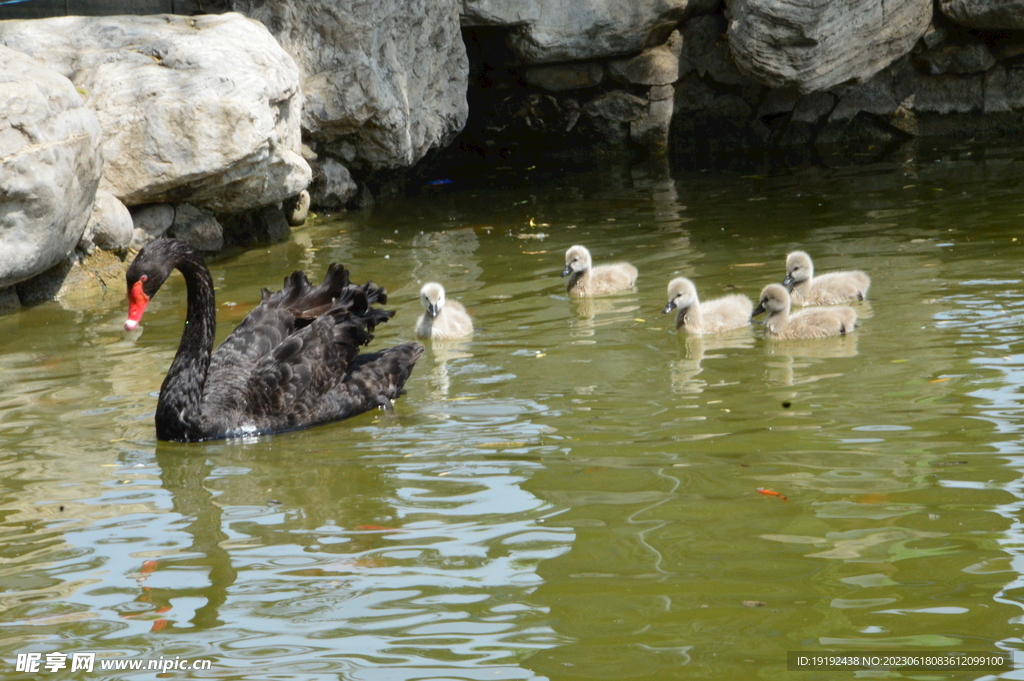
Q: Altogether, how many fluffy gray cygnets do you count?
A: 5